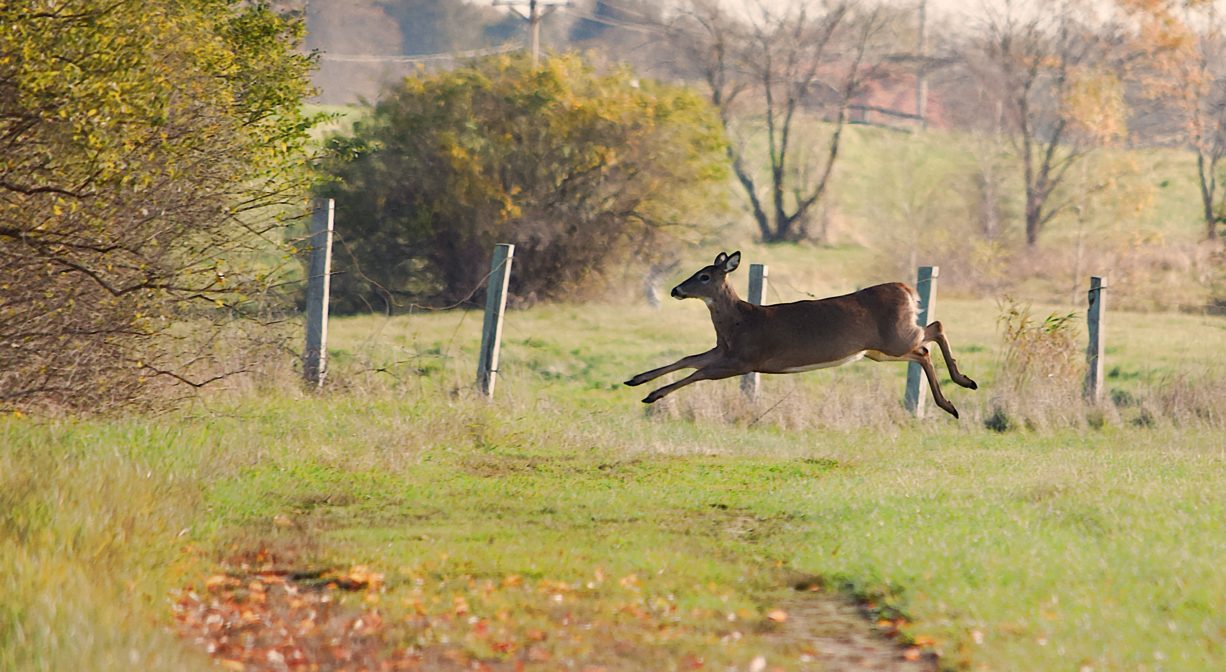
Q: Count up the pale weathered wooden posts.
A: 5